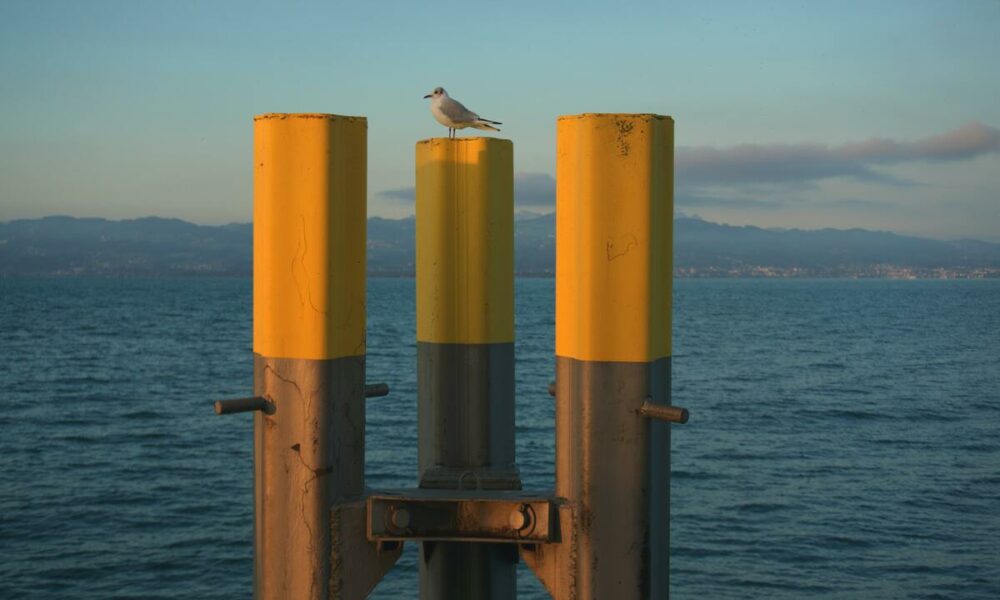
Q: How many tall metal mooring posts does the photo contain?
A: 3